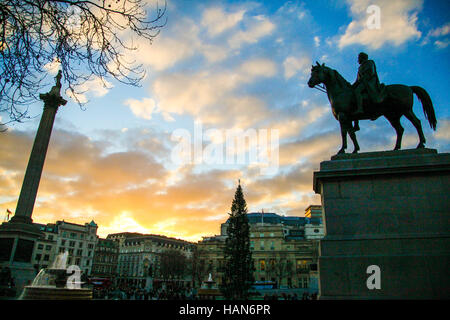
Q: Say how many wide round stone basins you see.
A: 2